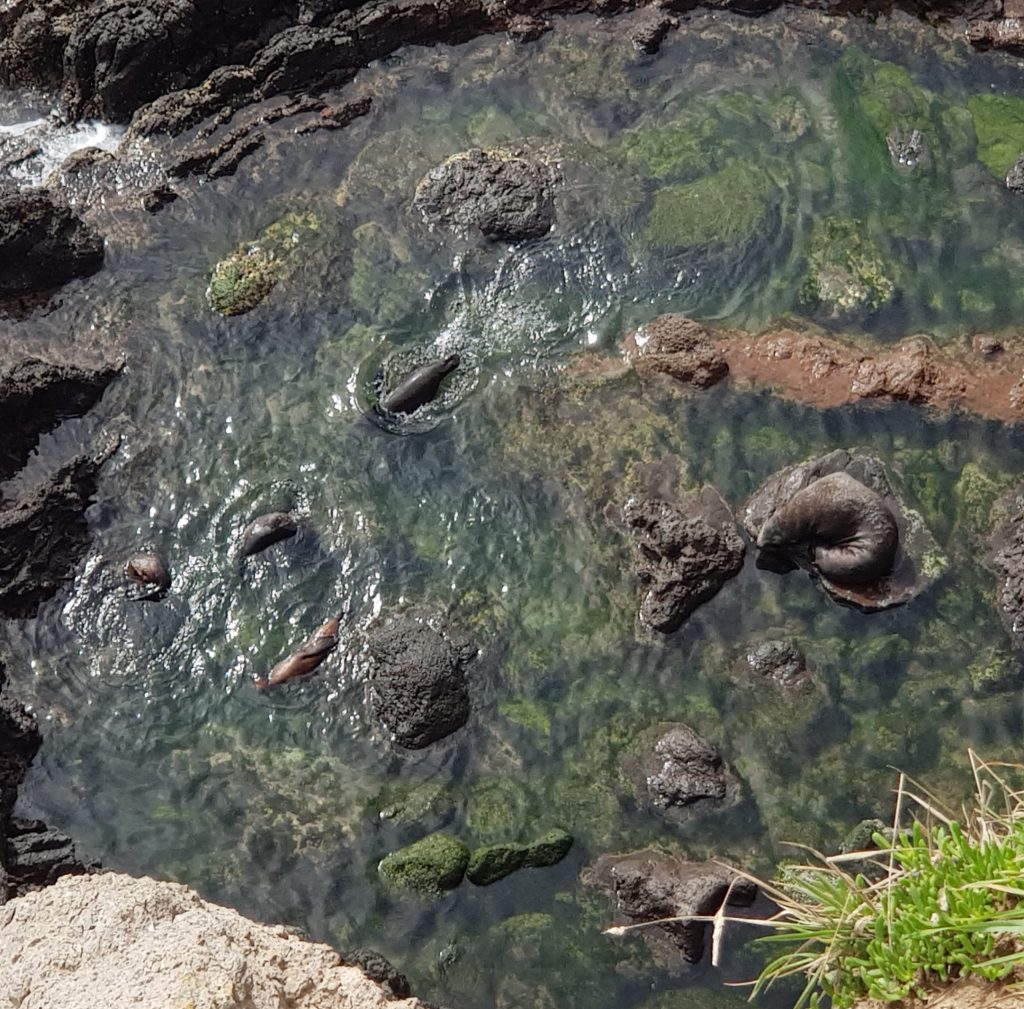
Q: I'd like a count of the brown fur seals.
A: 5